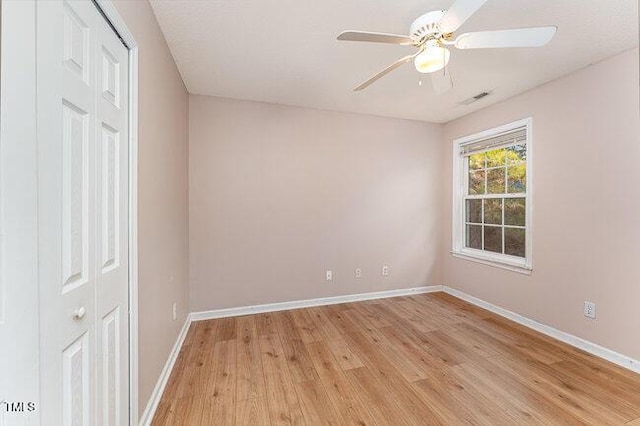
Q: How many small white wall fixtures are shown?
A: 5